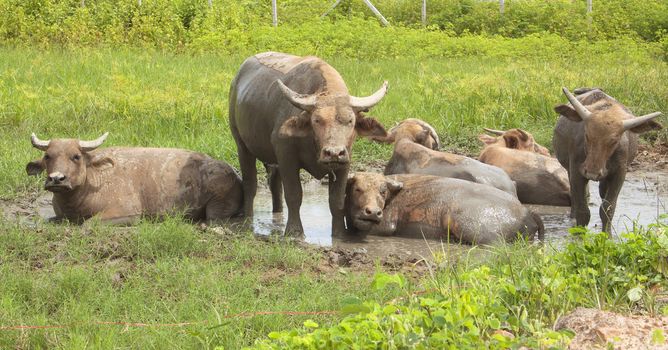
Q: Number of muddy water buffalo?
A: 6